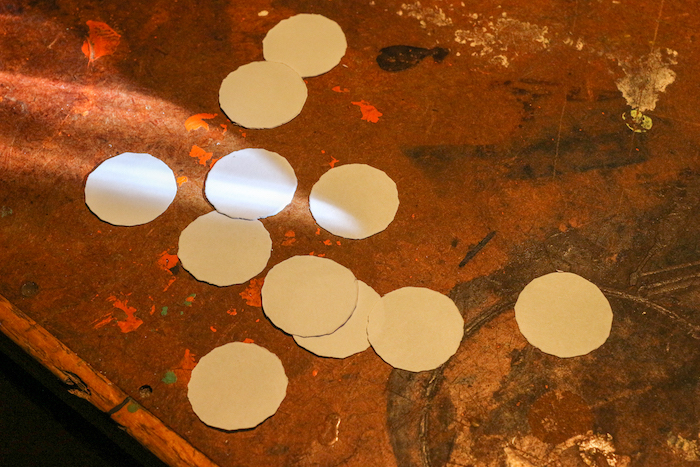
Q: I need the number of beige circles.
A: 11